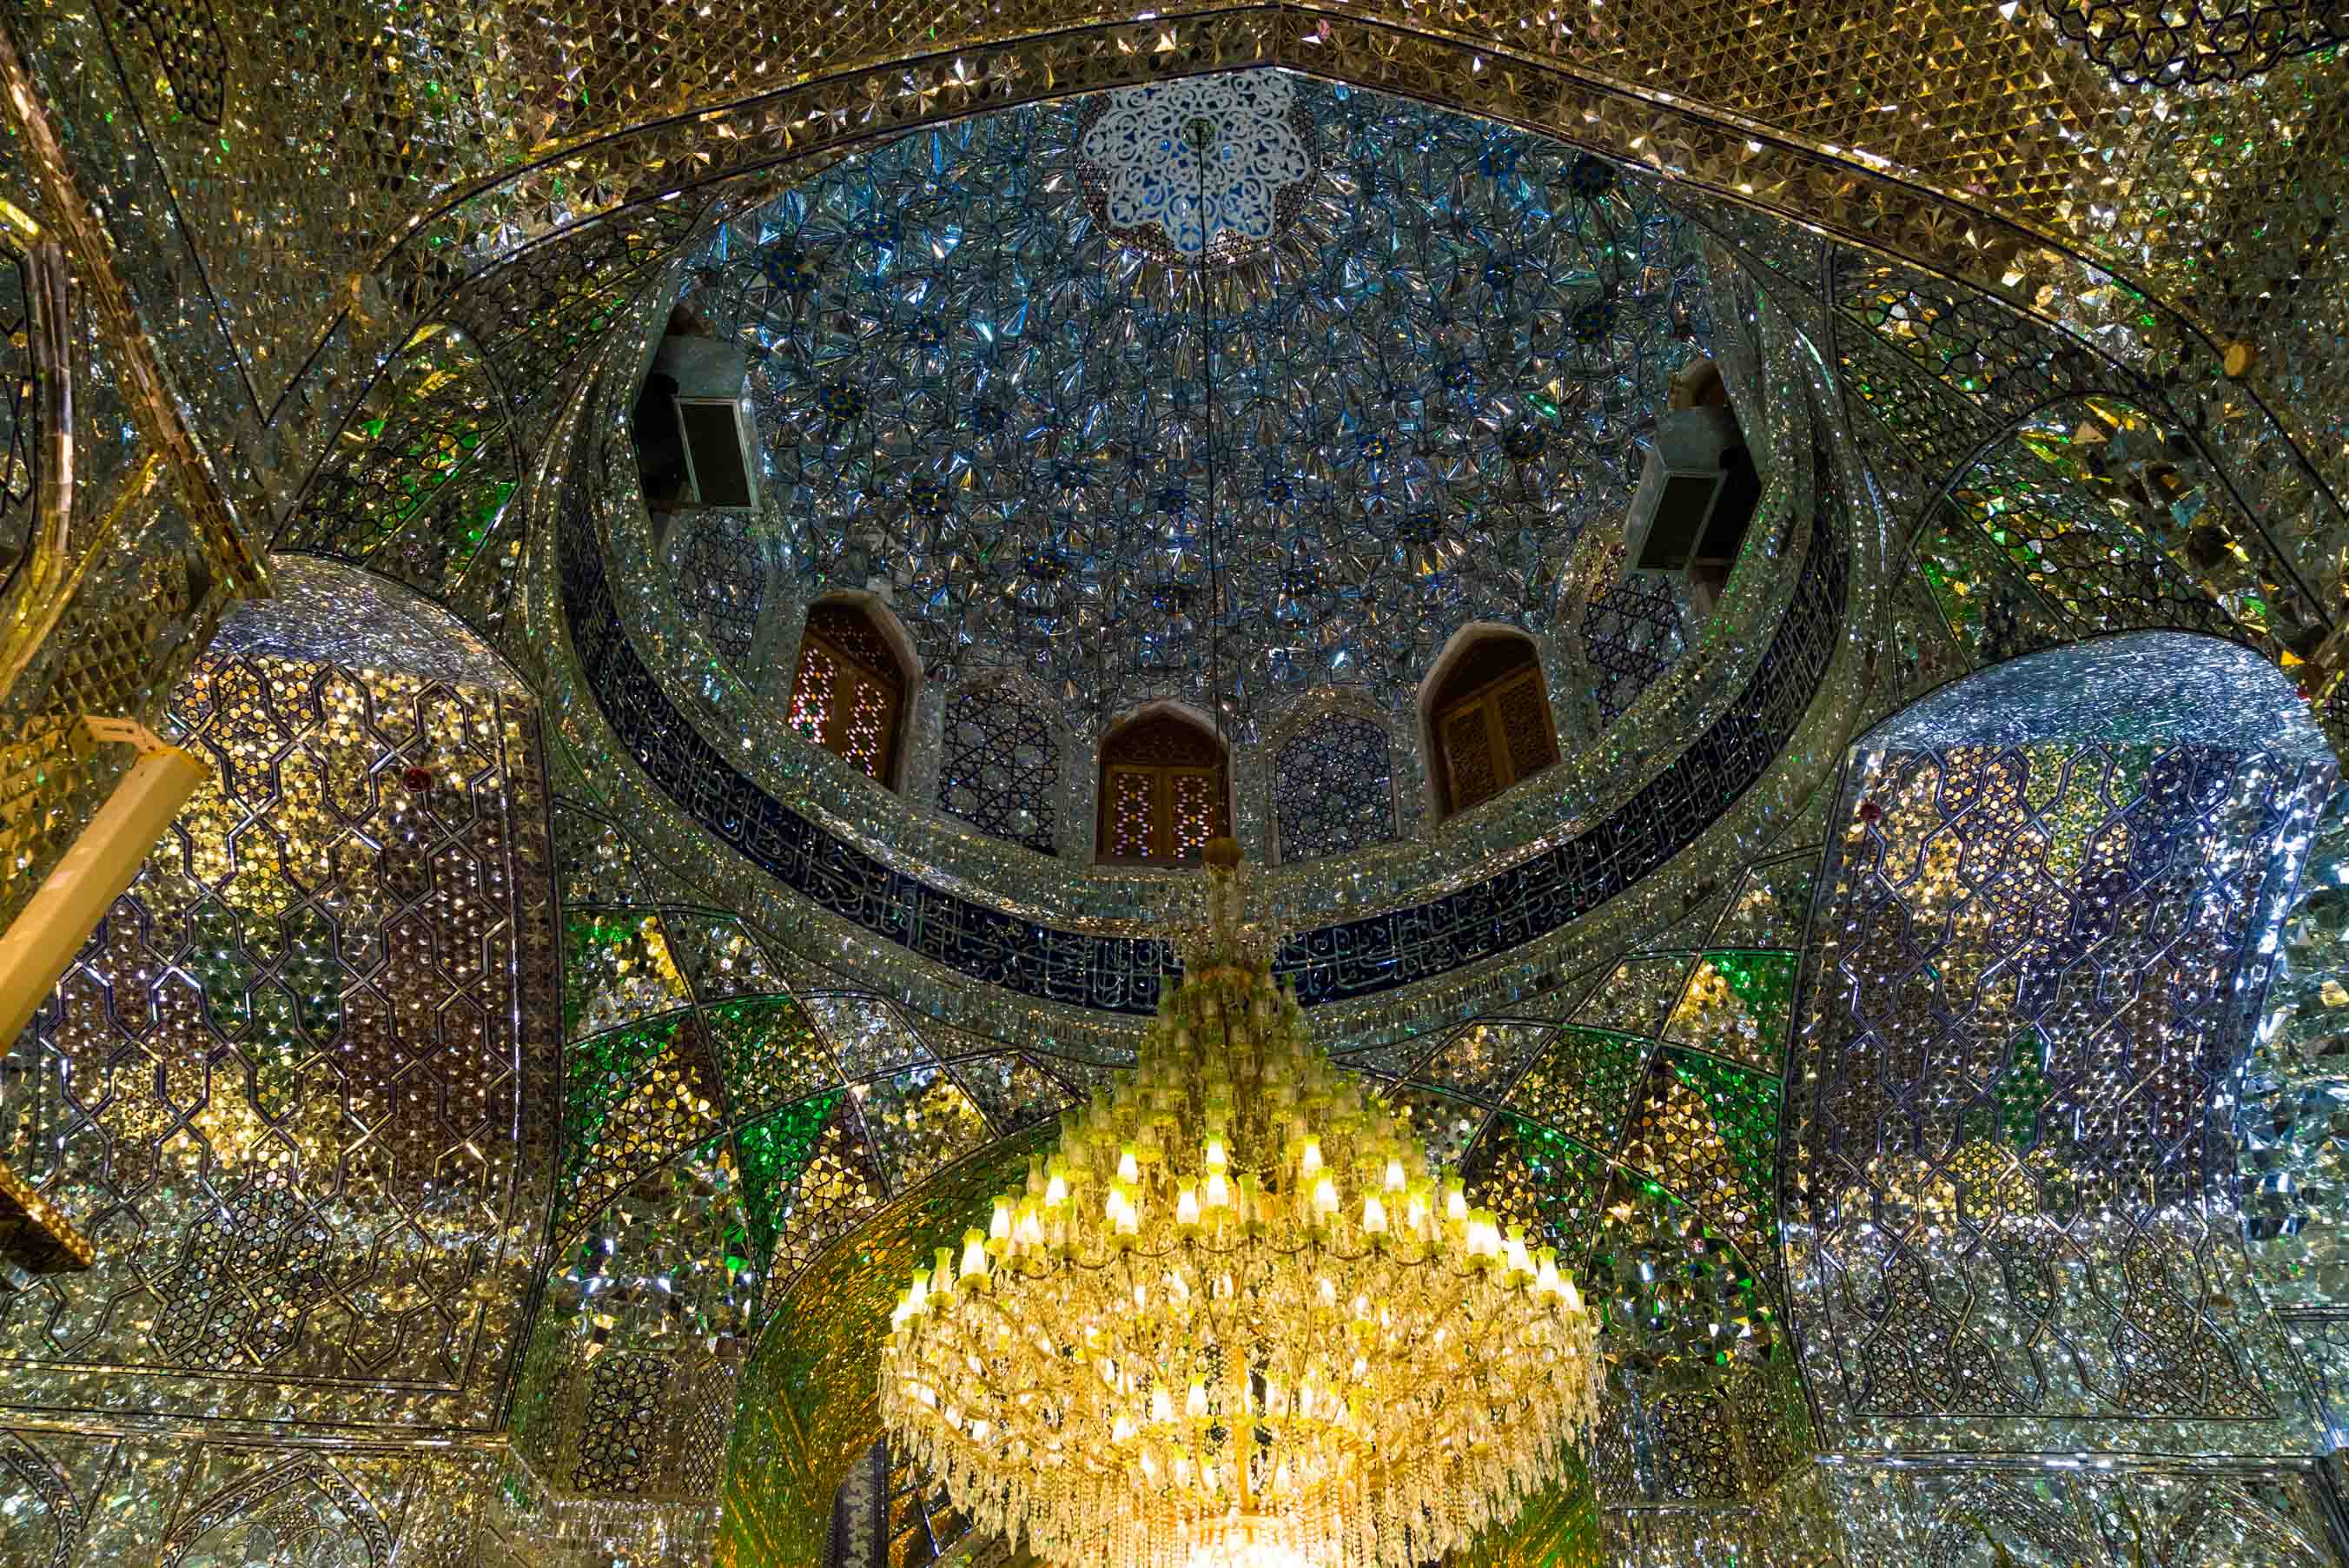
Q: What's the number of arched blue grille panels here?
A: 4